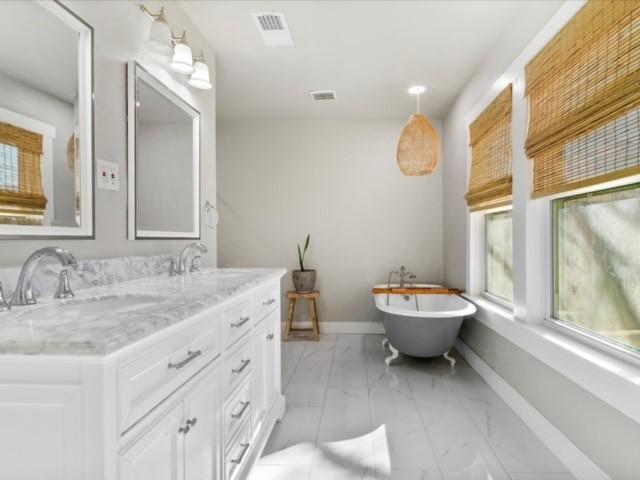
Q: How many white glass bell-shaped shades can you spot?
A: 3